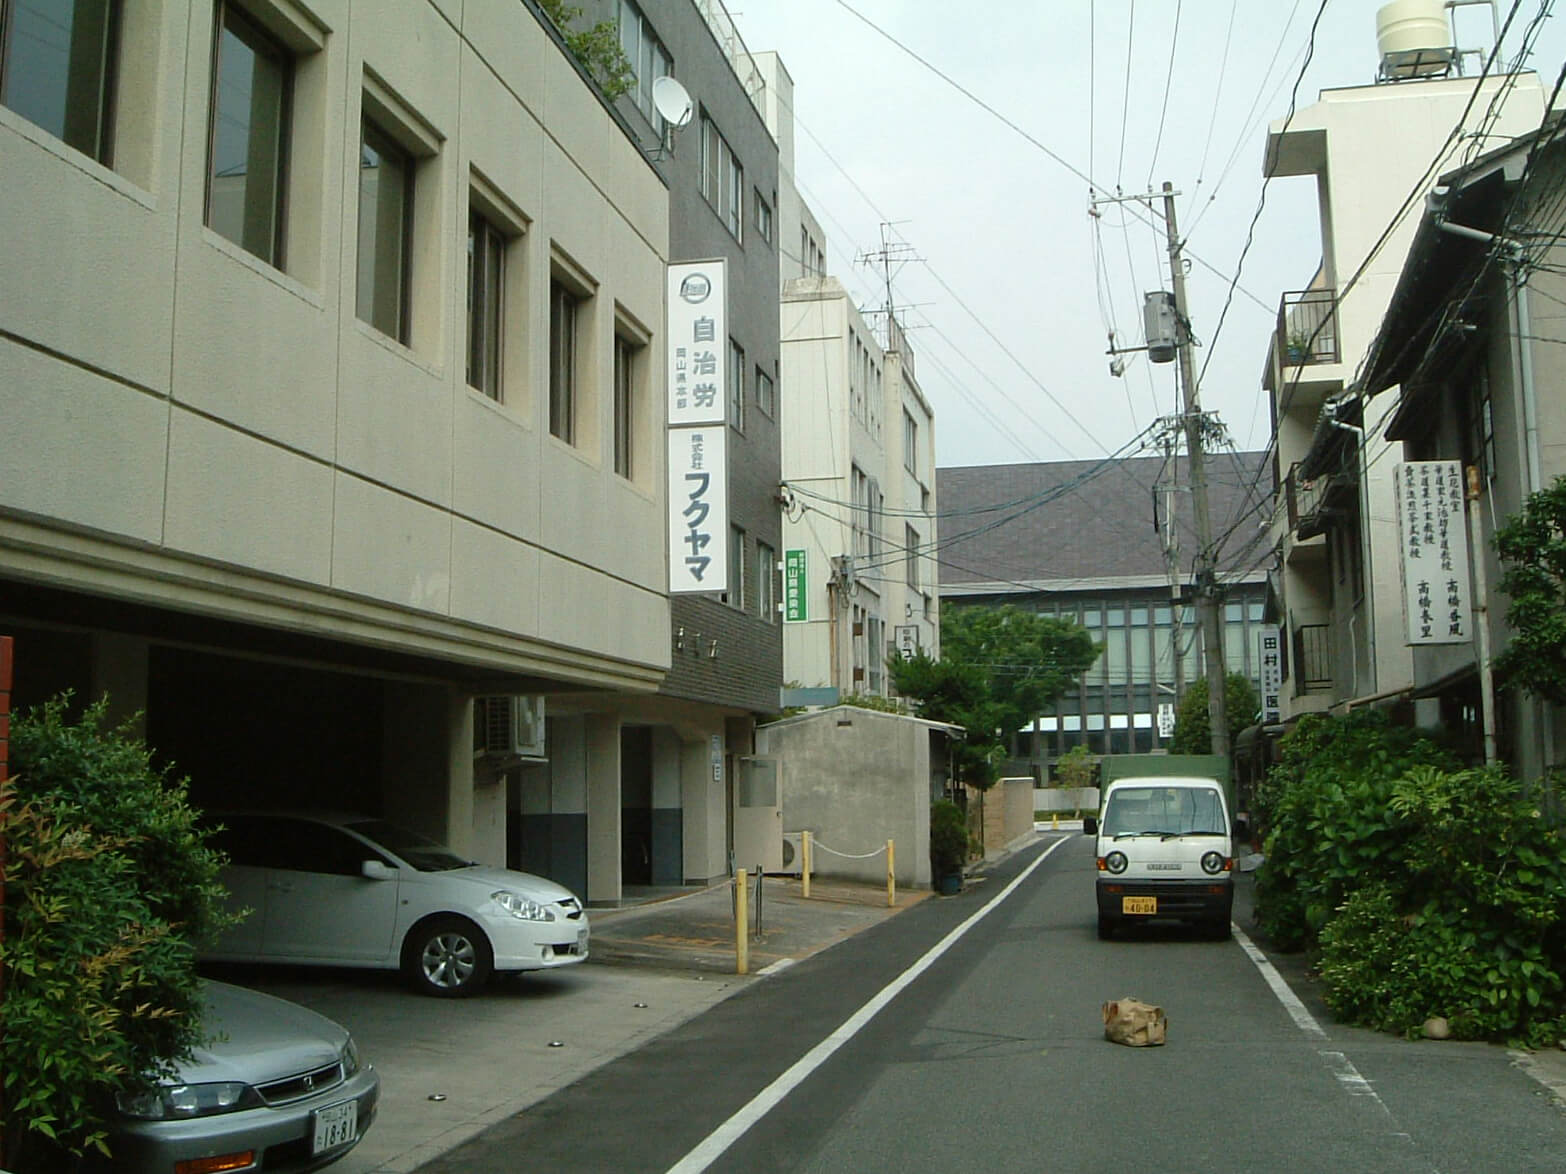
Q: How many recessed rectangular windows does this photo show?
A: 6